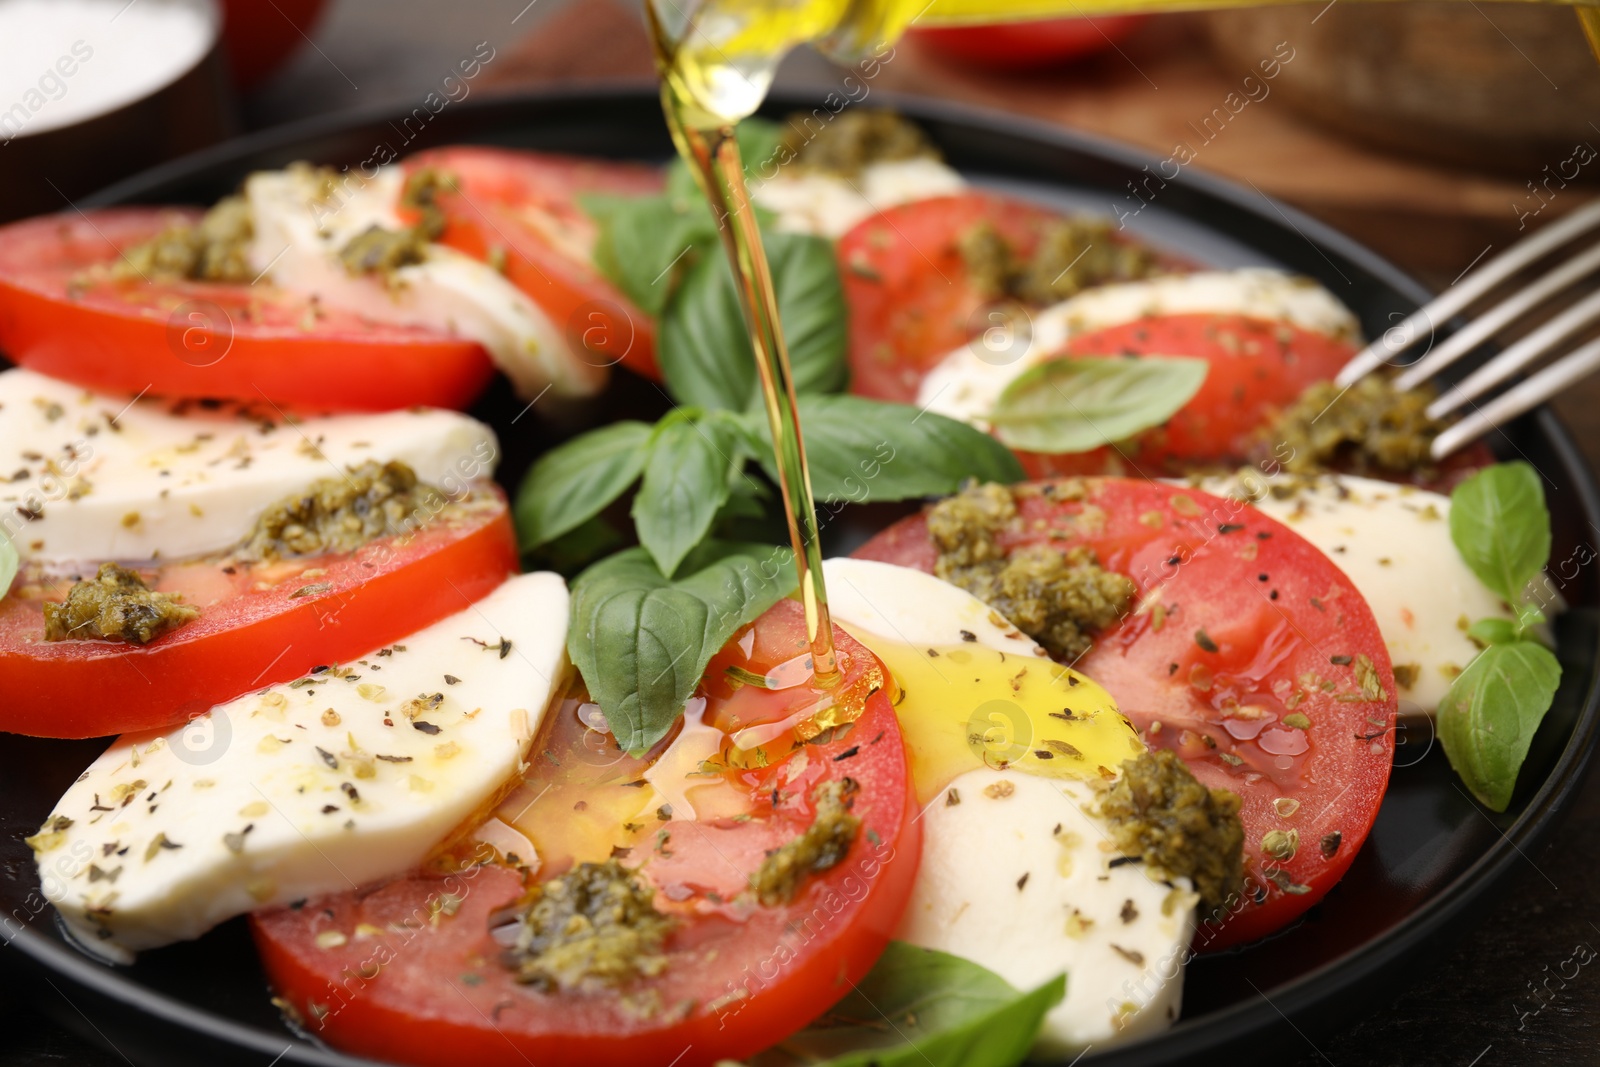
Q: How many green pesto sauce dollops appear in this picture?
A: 11